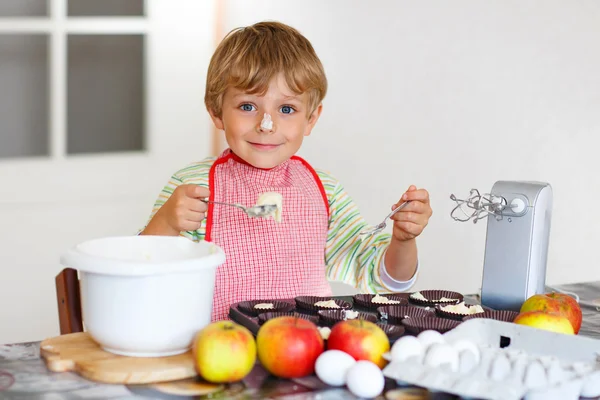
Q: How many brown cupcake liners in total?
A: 11